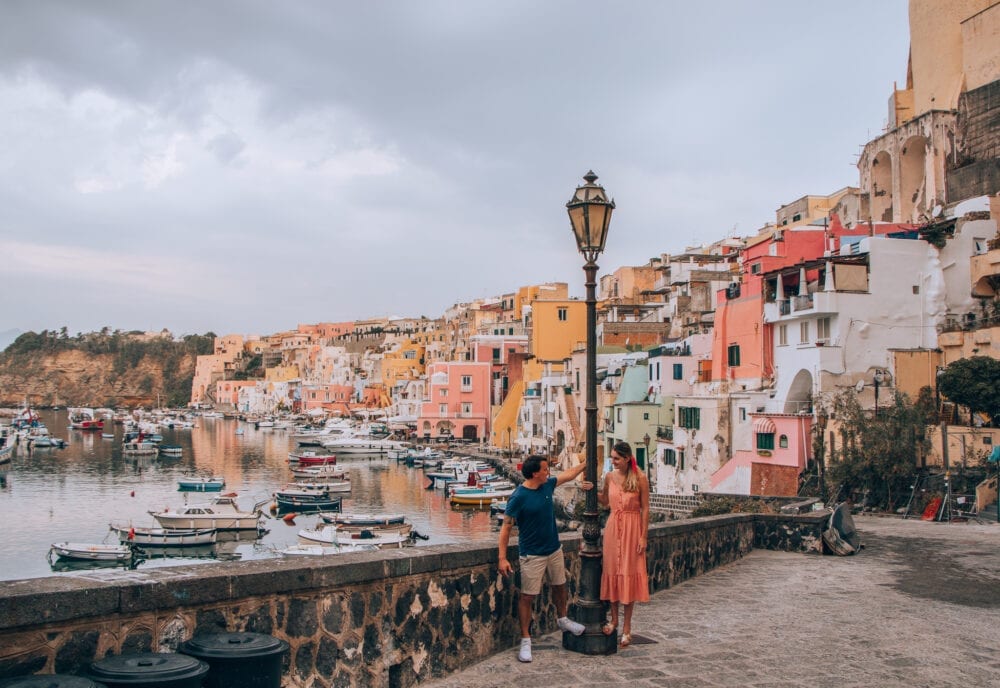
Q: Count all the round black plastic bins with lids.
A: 3